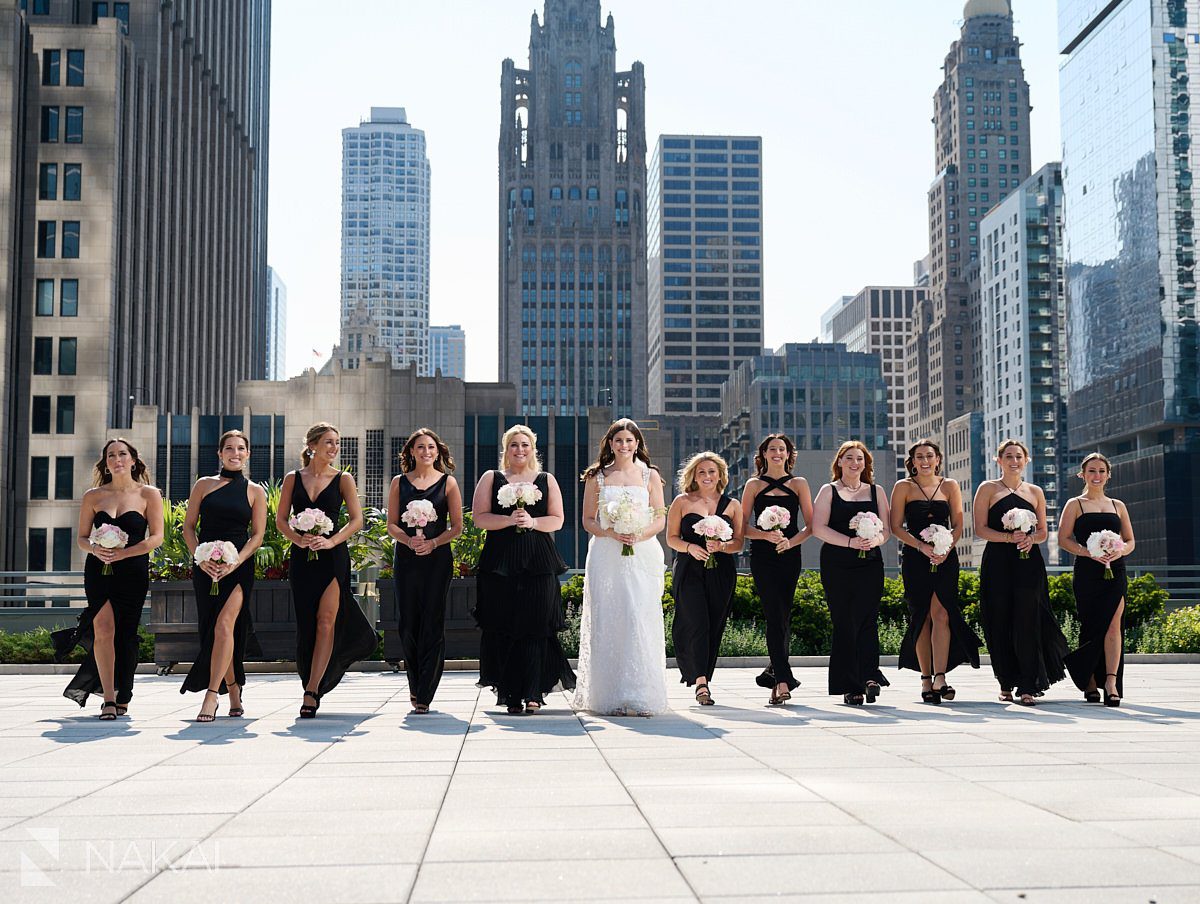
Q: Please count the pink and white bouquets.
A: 11